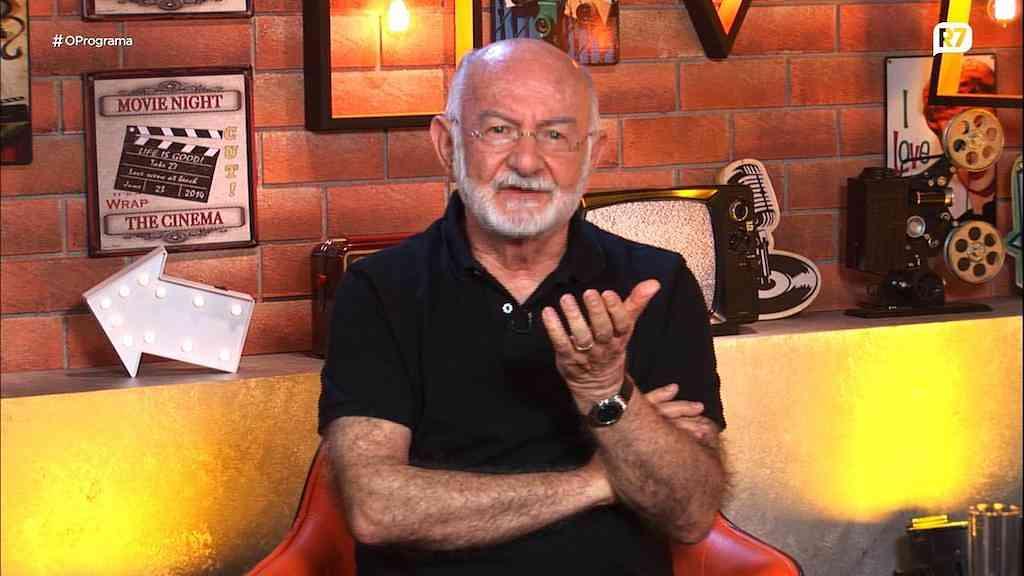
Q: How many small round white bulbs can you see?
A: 11